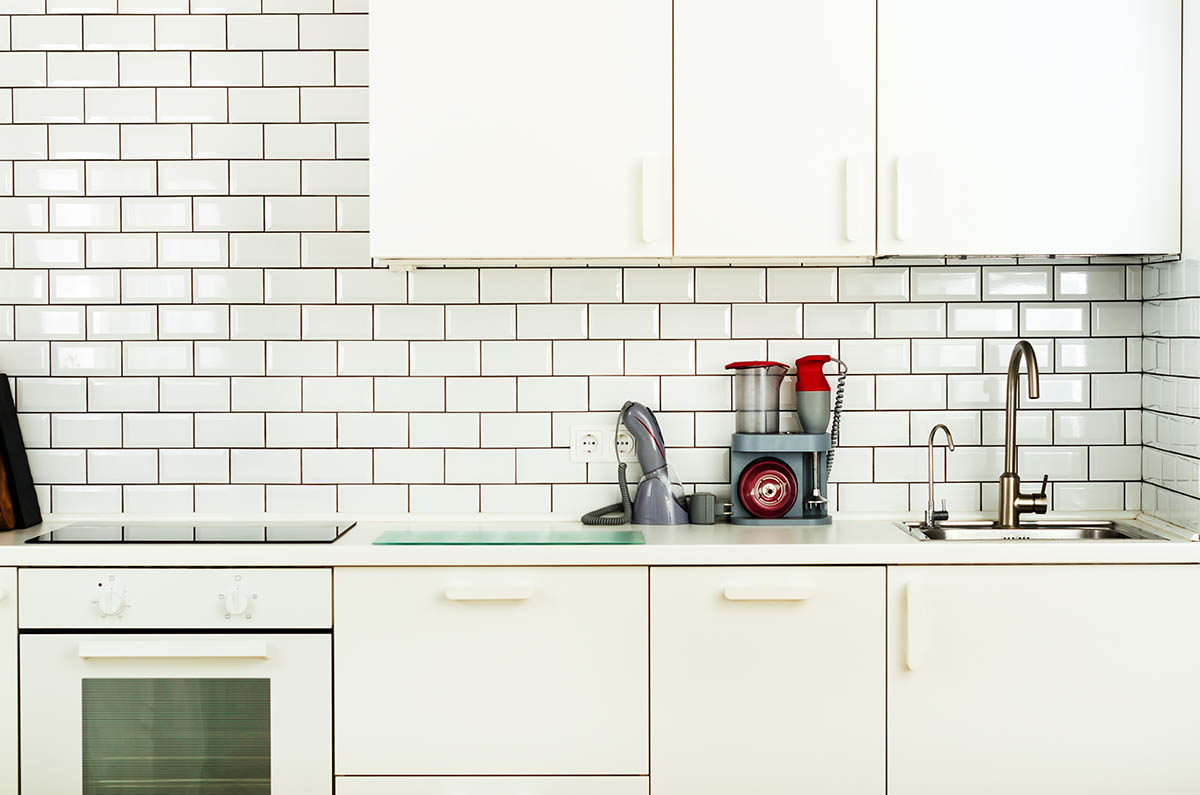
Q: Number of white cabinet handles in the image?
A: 6